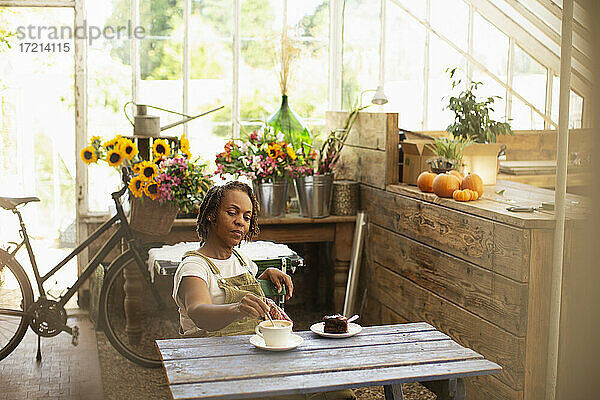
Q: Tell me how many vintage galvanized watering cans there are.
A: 1